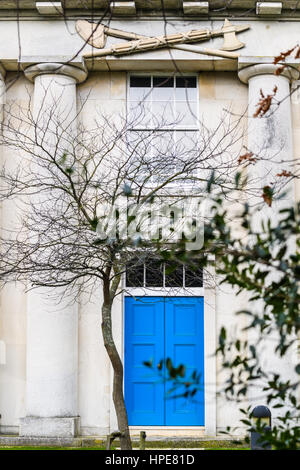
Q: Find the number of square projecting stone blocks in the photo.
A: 4